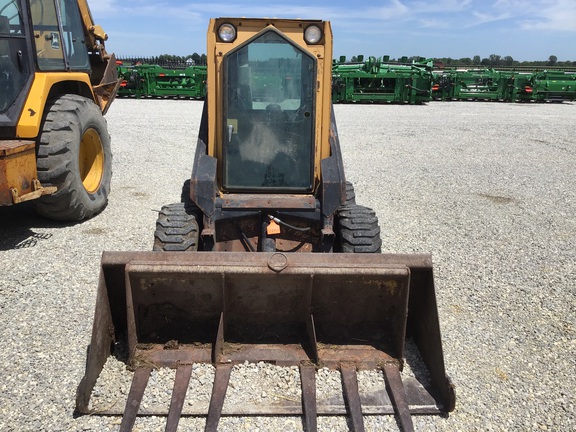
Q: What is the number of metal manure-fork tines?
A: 6